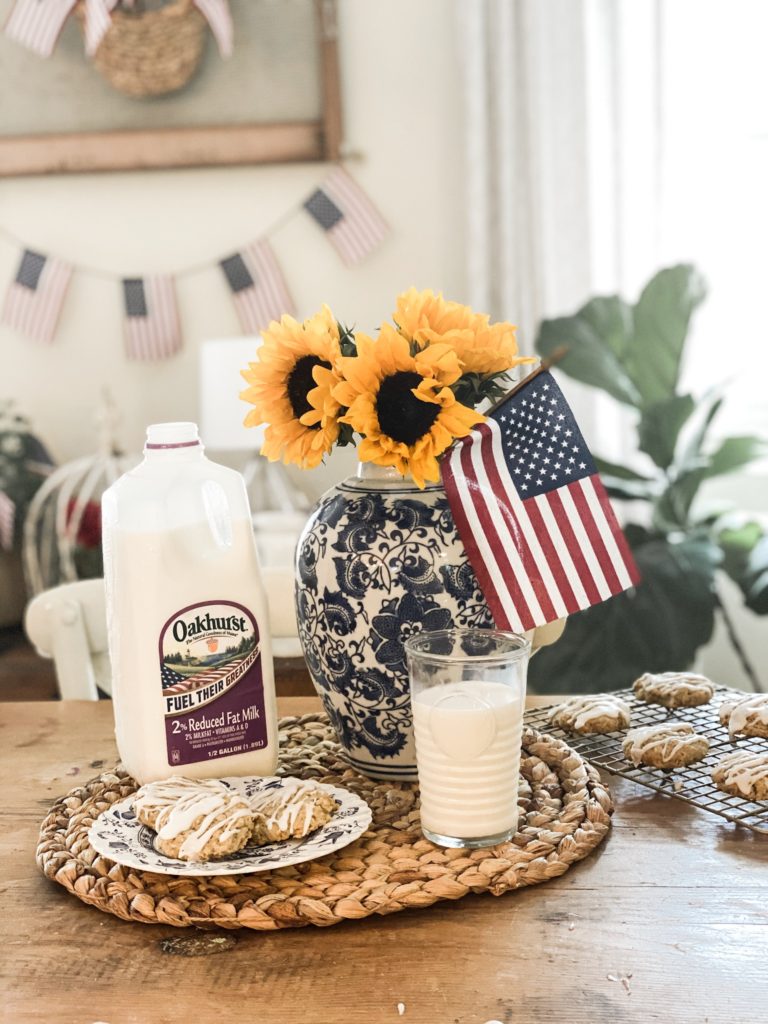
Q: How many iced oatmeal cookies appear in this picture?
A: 8